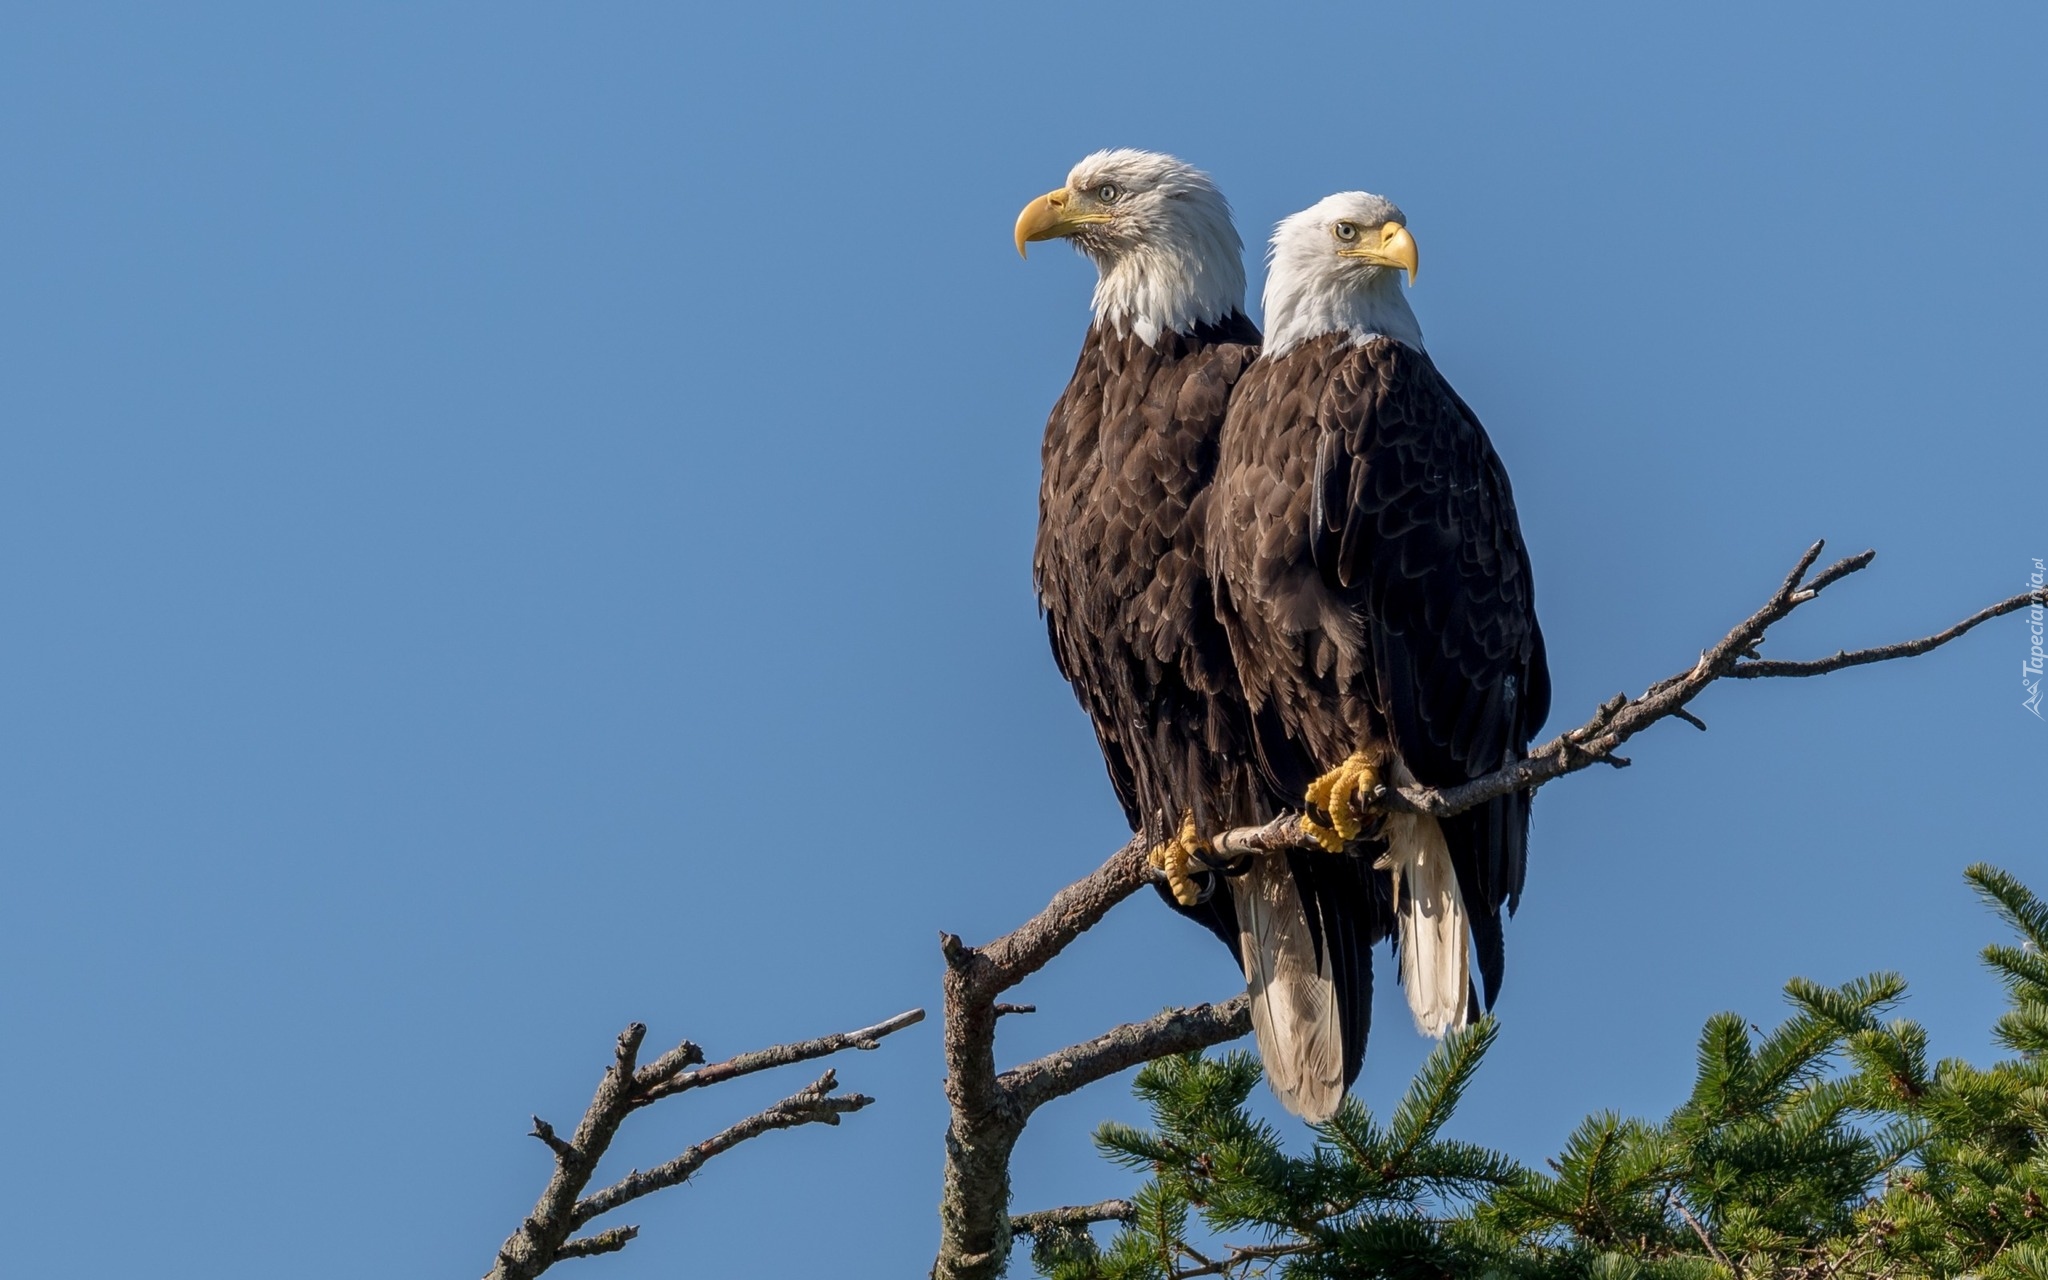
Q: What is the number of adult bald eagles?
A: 2